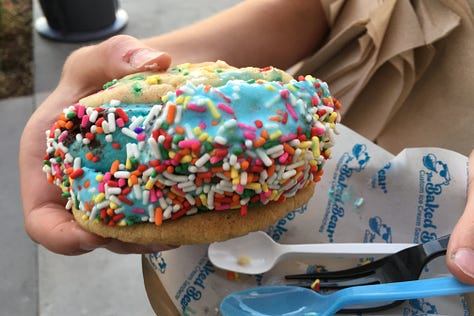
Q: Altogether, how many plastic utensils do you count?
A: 3